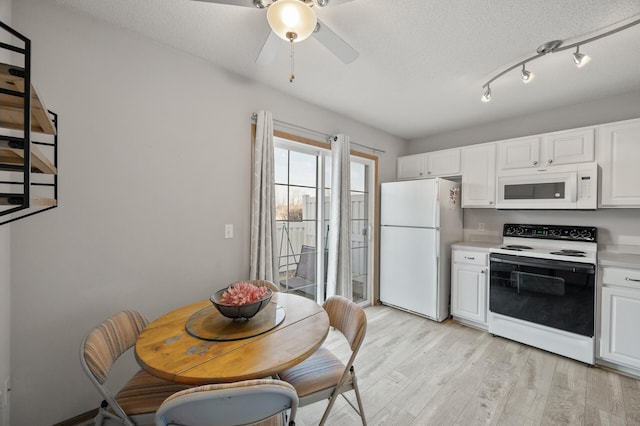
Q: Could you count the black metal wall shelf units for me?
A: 1